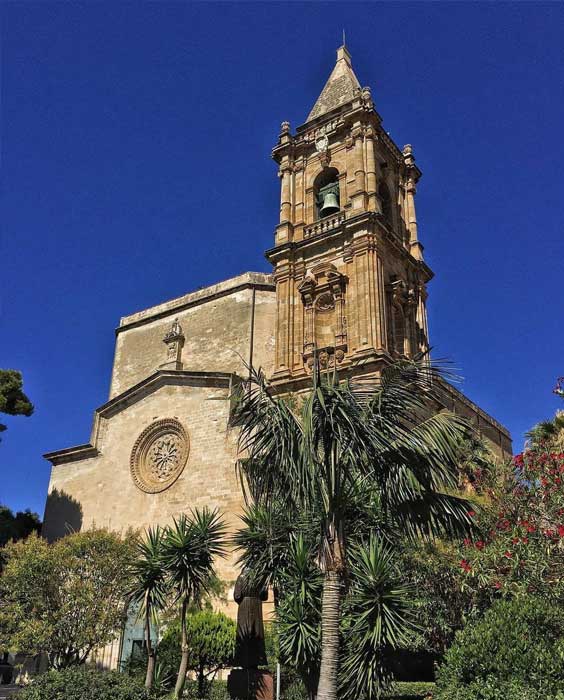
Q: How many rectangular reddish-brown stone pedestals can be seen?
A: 1